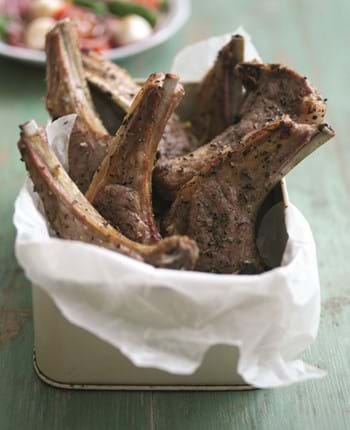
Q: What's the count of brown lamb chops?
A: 7